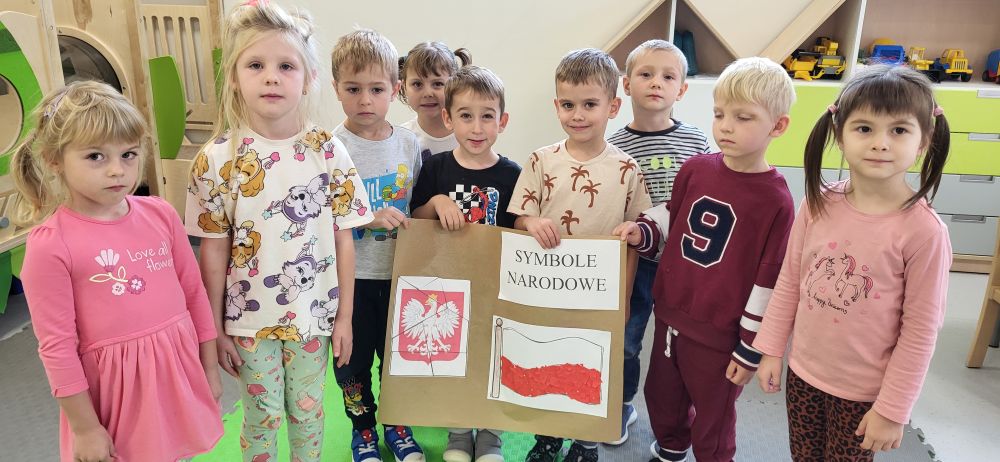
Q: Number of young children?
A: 9